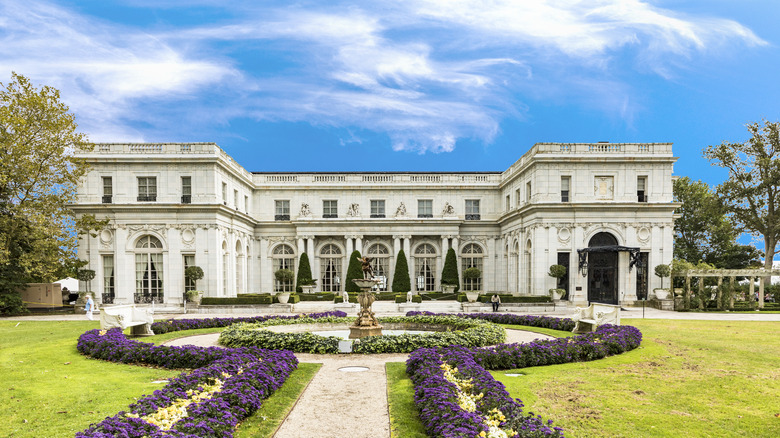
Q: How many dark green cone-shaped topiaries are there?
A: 4